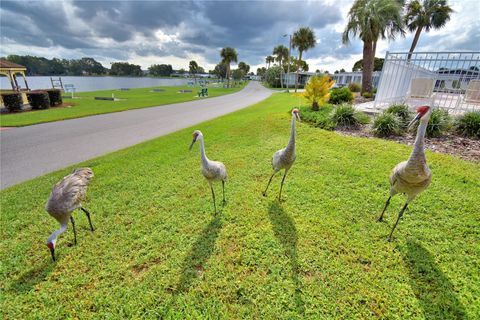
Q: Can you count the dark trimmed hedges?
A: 3